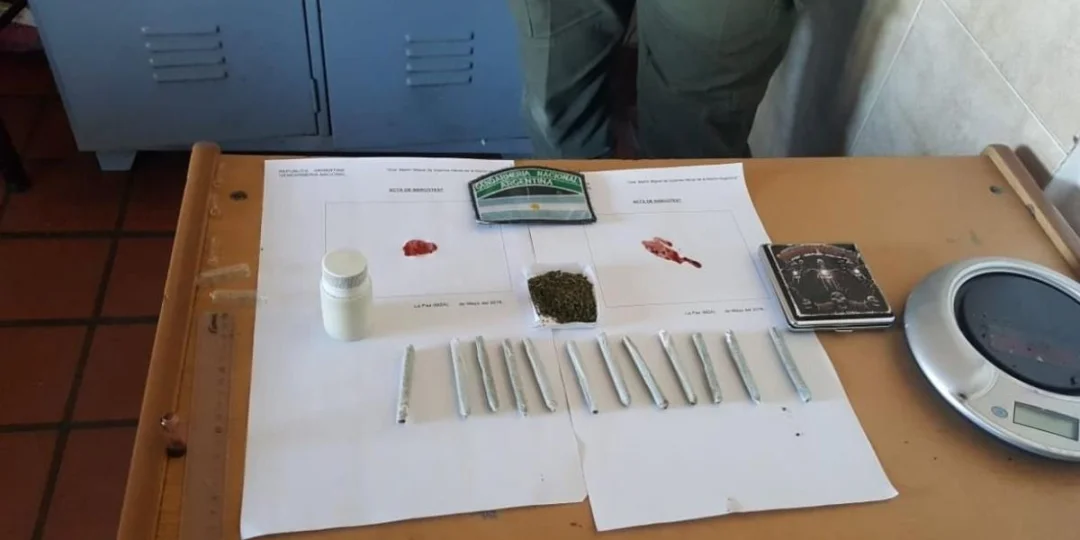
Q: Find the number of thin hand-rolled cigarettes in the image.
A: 12